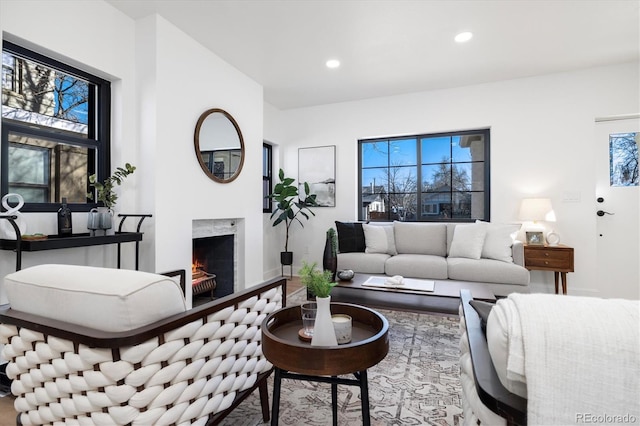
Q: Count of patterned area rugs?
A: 1